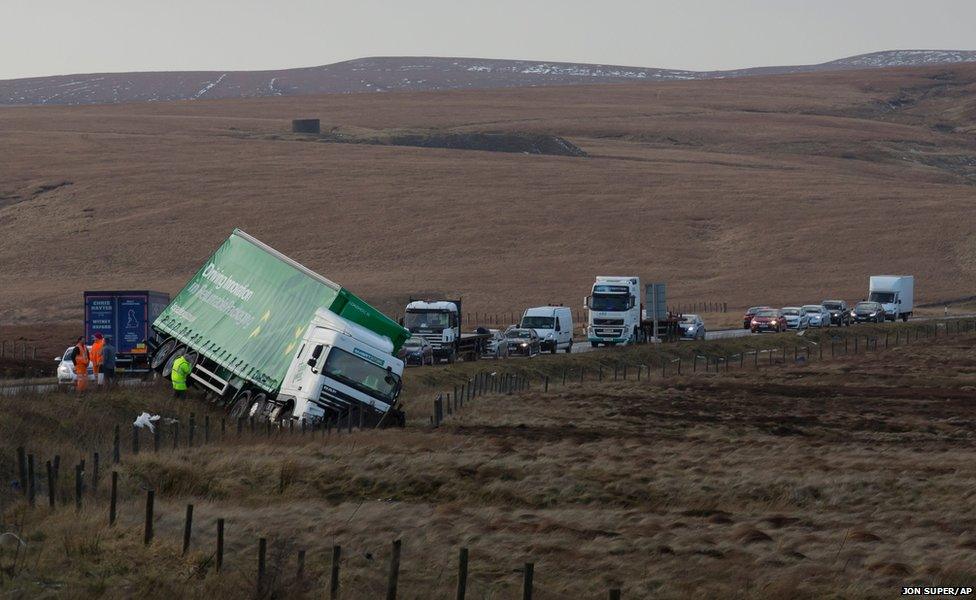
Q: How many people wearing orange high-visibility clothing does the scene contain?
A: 2